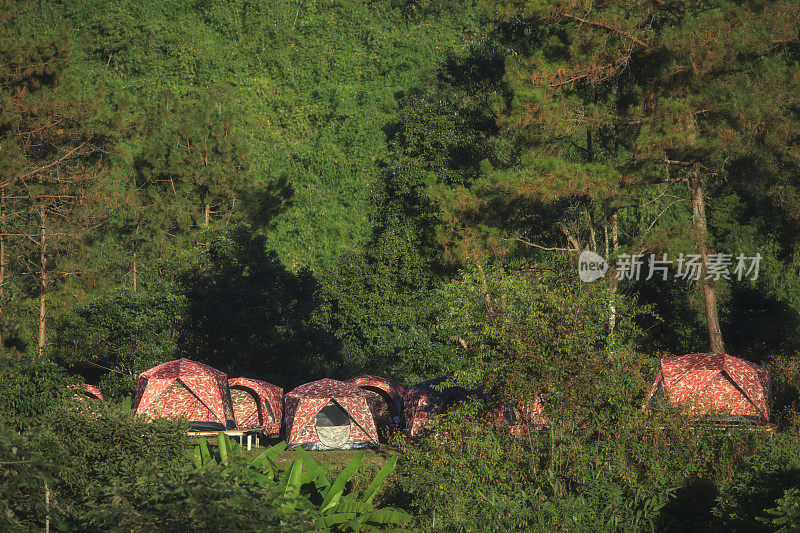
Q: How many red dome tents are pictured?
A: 8